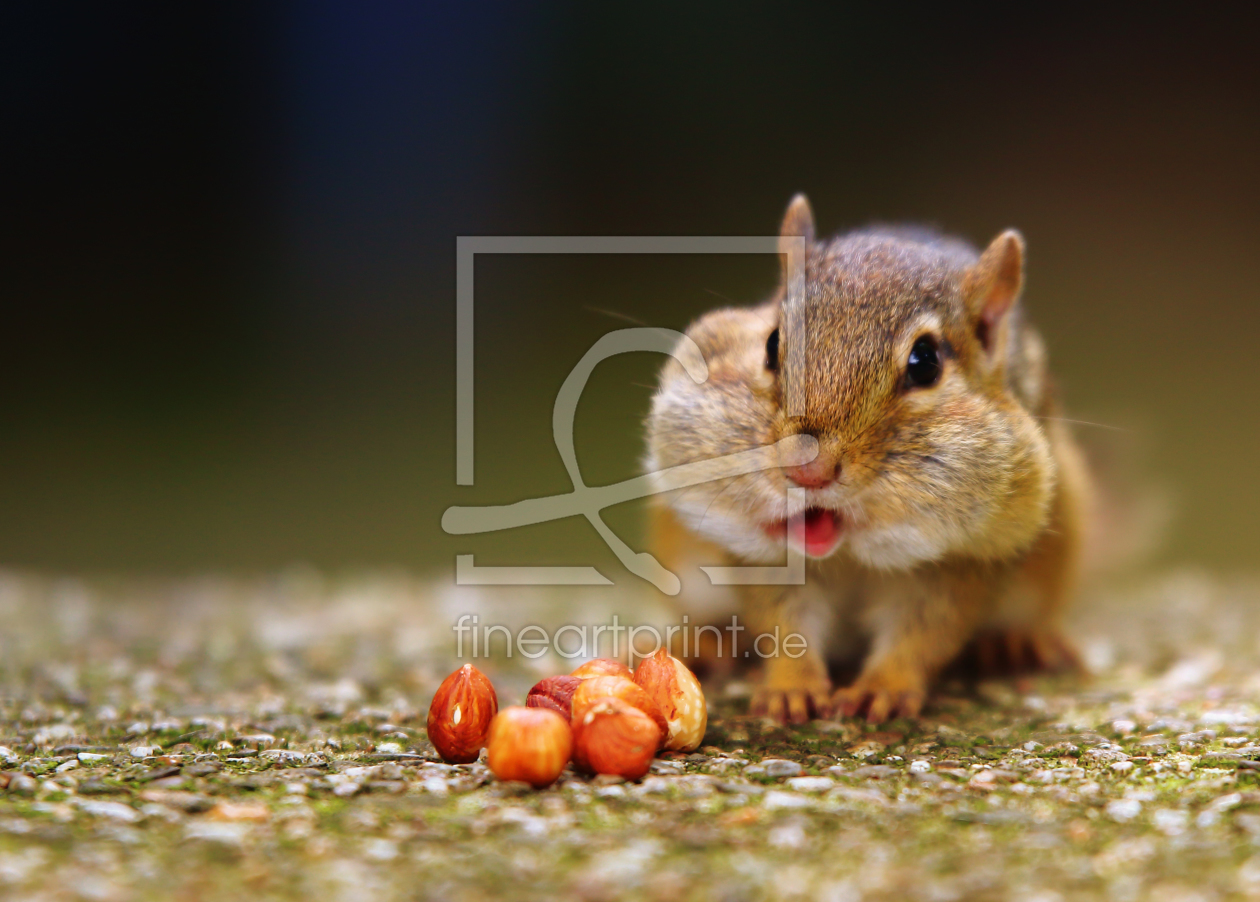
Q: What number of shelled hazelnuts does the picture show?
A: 7